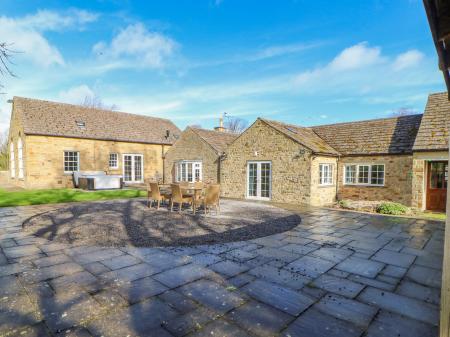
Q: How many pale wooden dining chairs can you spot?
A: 6